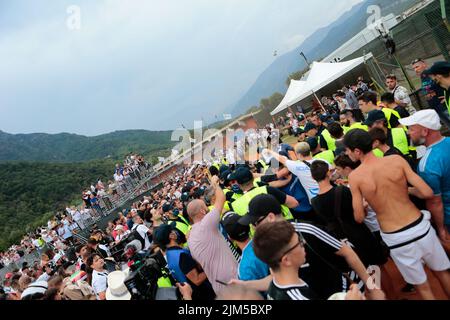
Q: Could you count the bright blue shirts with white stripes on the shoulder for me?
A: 1